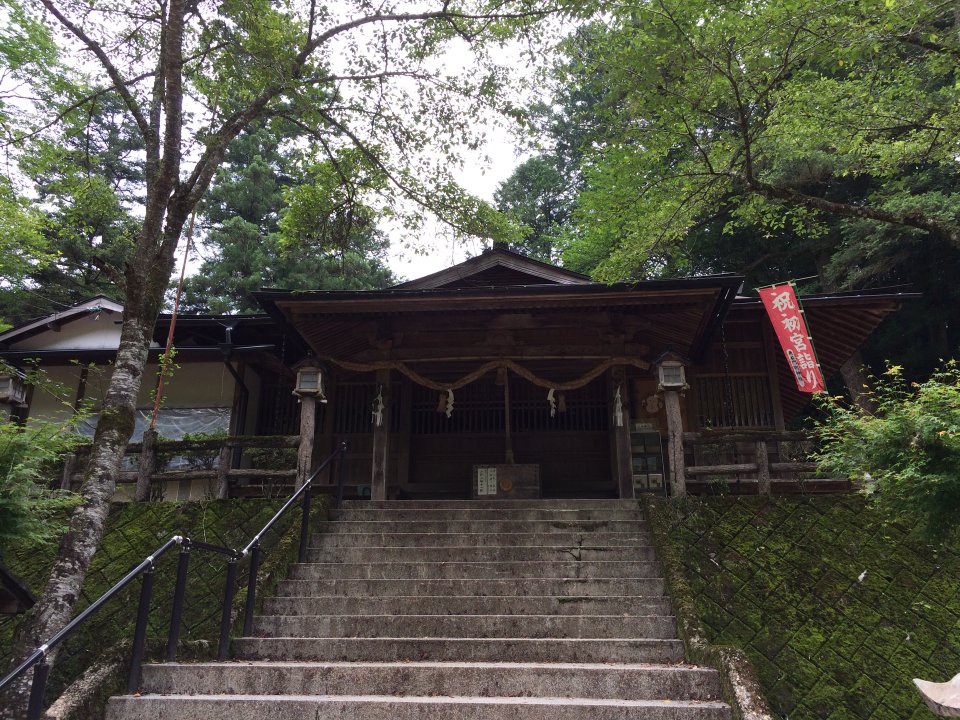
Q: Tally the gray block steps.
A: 12